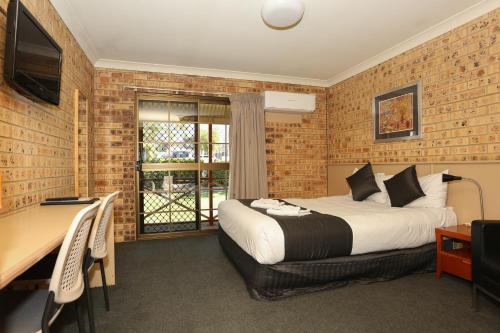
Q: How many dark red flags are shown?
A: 0